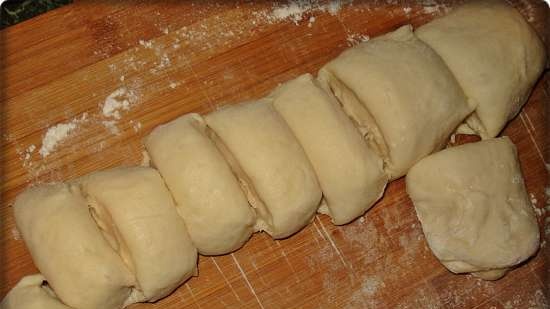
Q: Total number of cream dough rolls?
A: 9